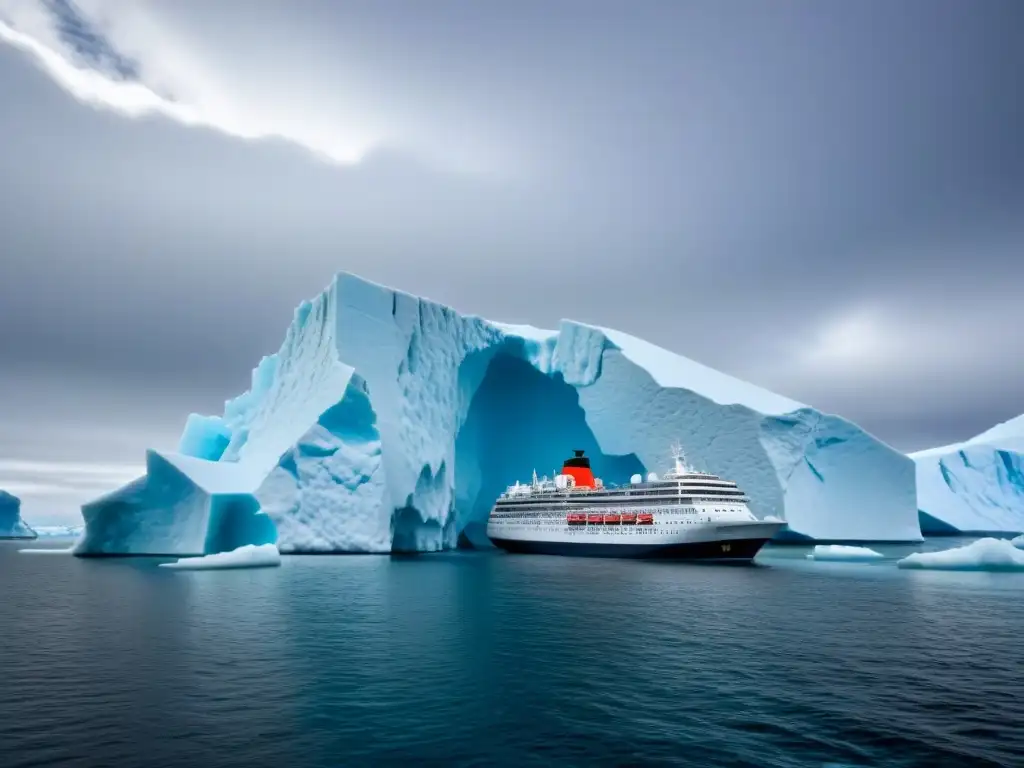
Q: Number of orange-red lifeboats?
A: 5